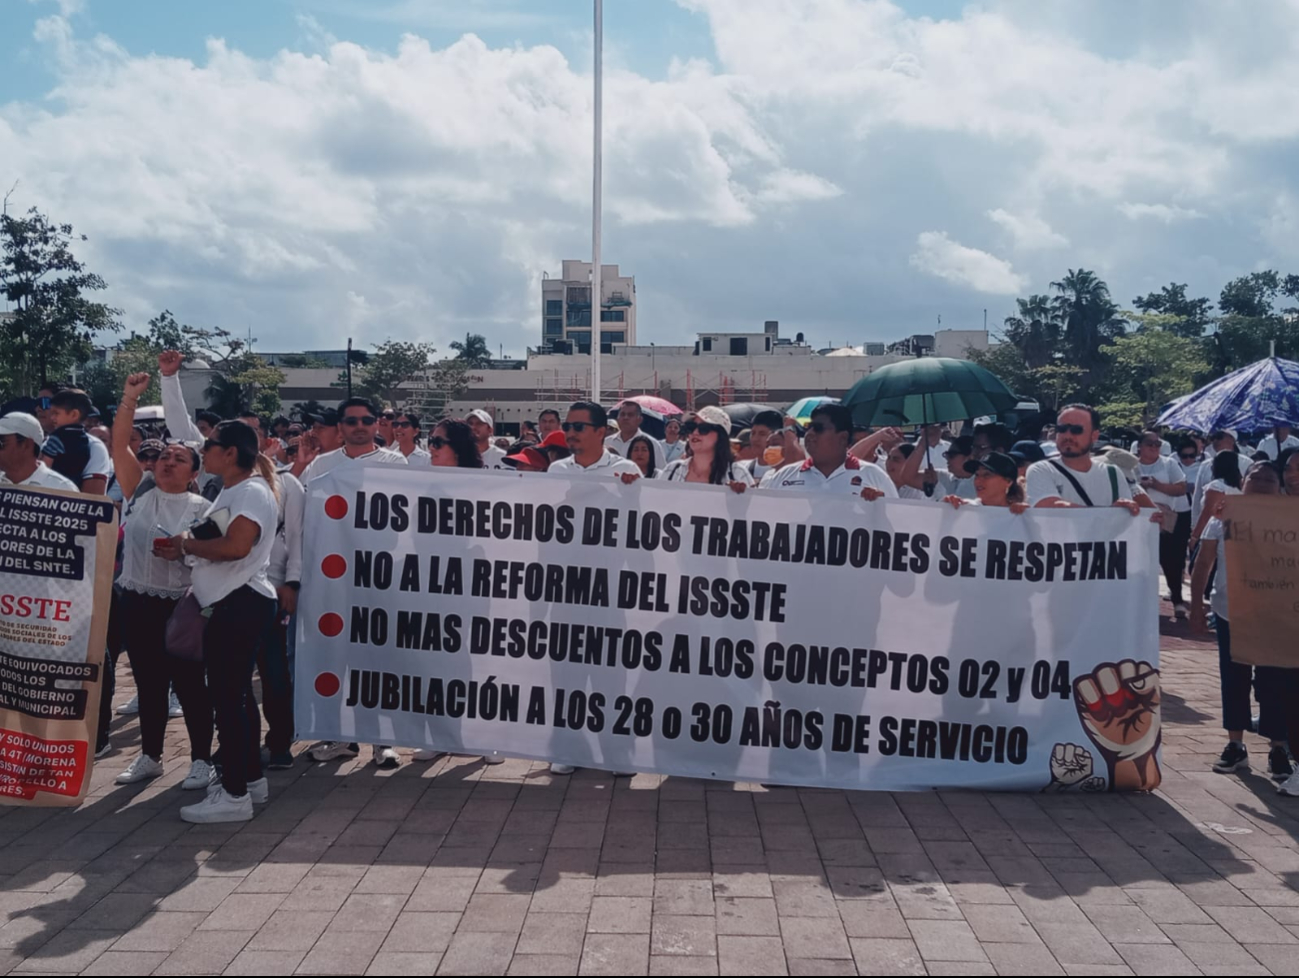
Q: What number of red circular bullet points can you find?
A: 4